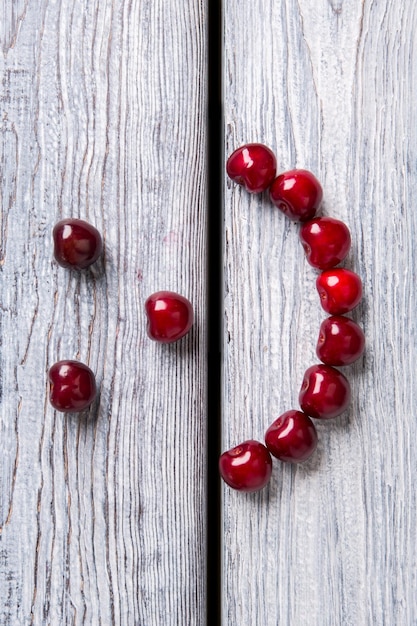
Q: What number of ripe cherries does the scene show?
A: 11